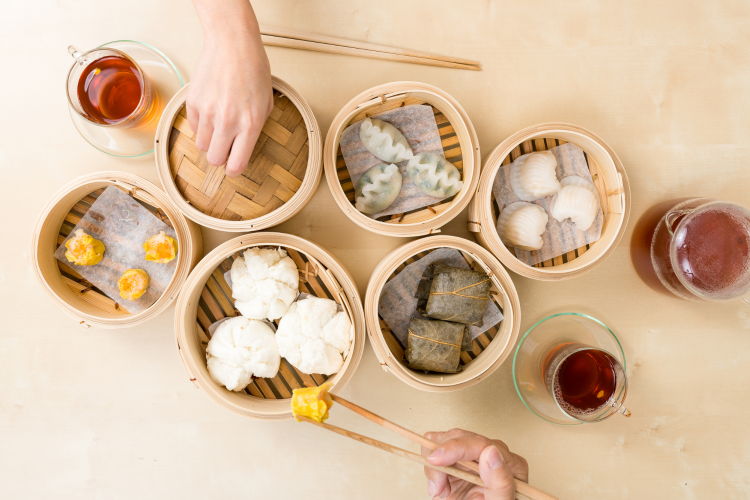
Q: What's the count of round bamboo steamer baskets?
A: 6